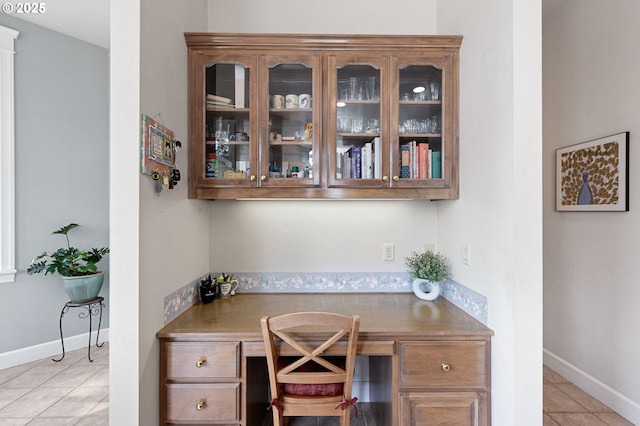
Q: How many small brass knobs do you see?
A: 7